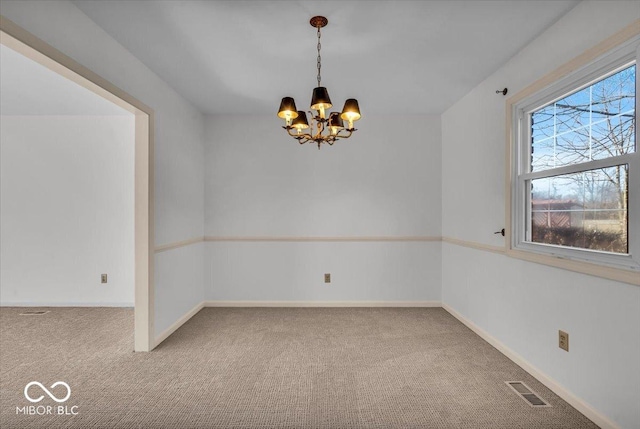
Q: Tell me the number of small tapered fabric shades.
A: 5